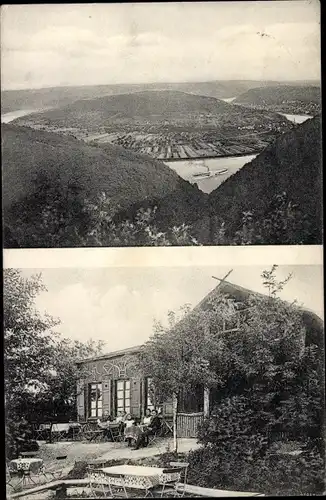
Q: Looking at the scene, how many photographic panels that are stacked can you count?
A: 2